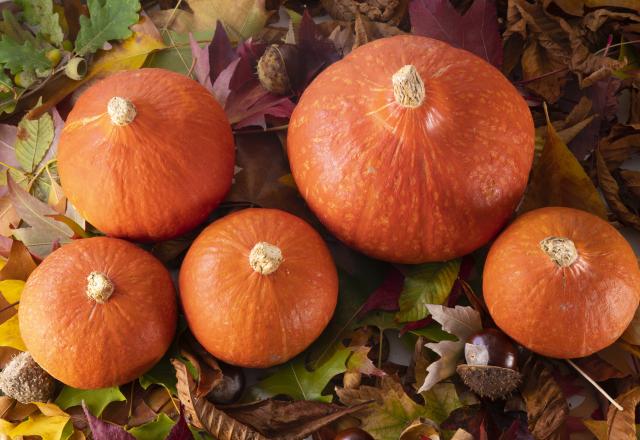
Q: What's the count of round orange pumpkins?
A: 5